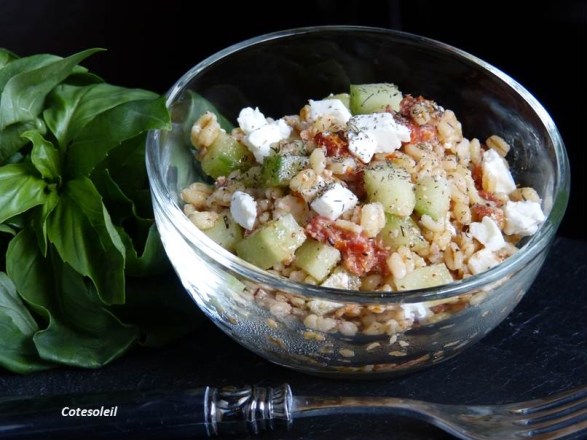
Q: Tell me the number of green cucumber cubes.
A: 11